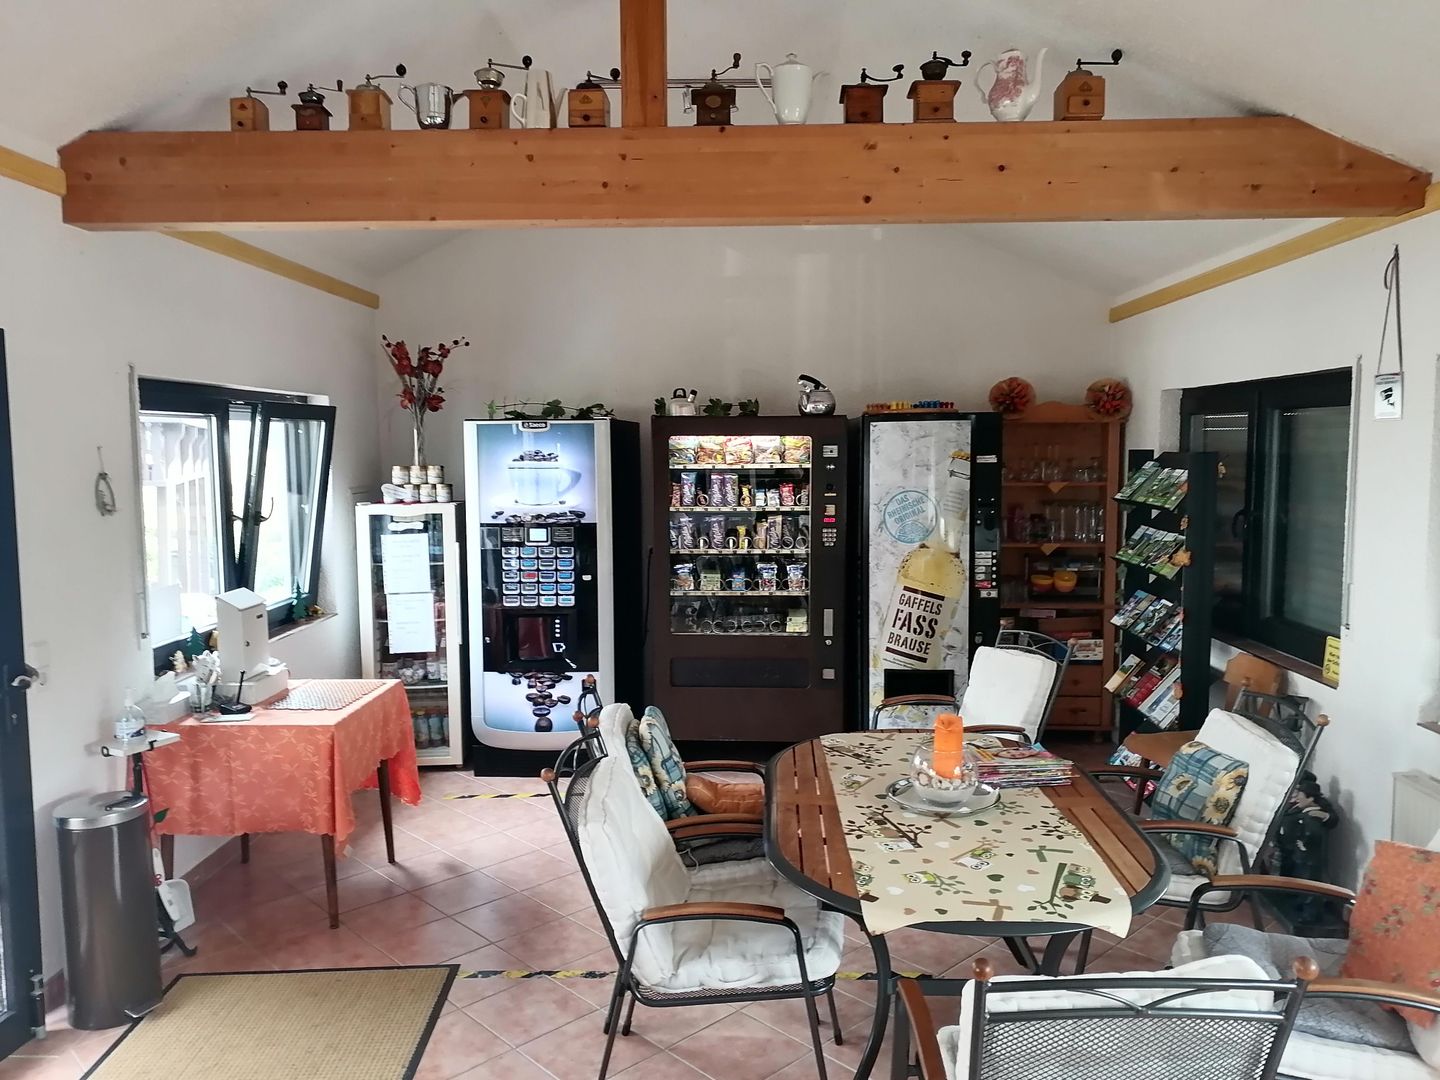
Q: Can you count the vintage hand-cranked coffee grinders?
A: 9